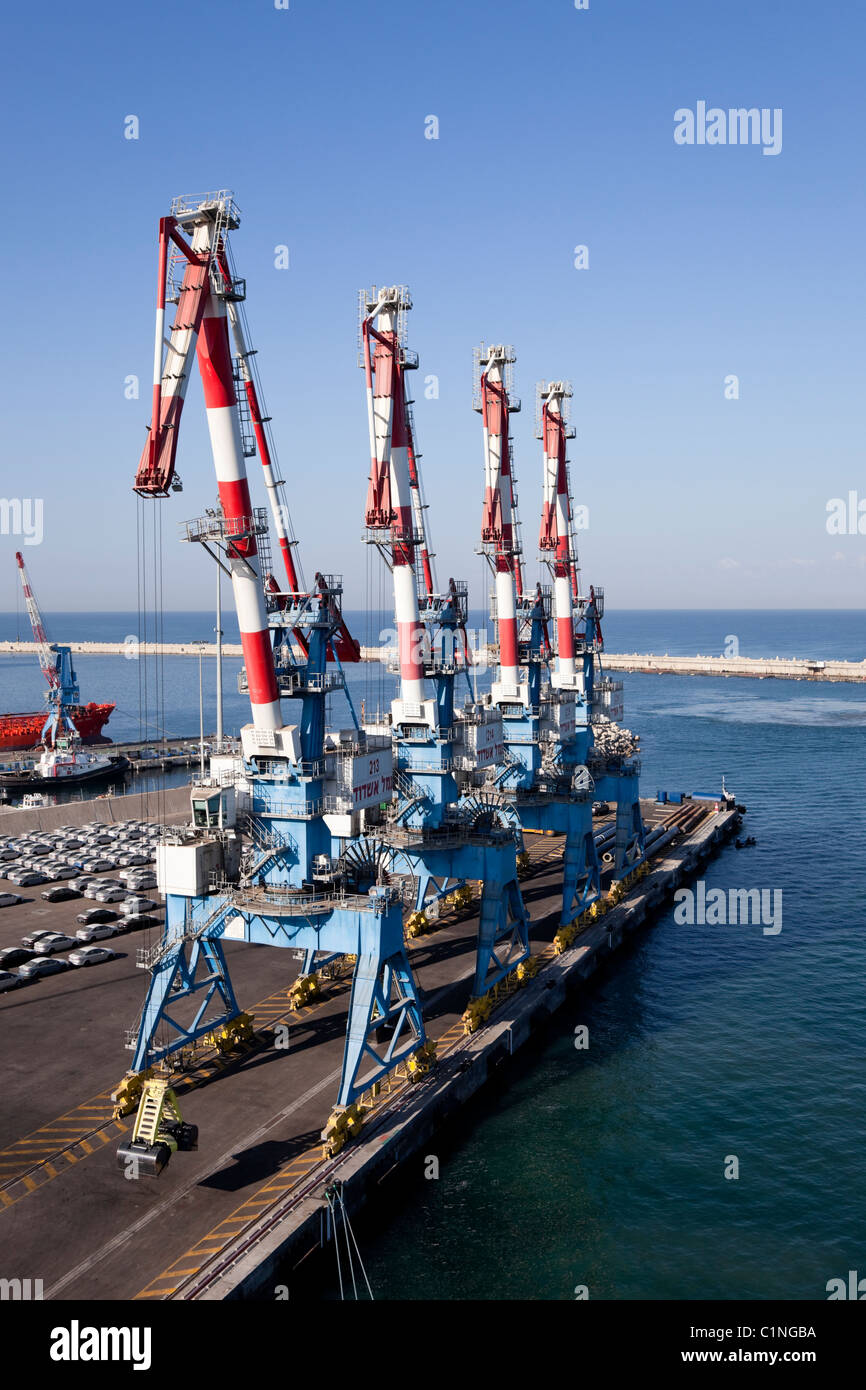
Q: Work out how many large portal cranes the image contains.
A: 4